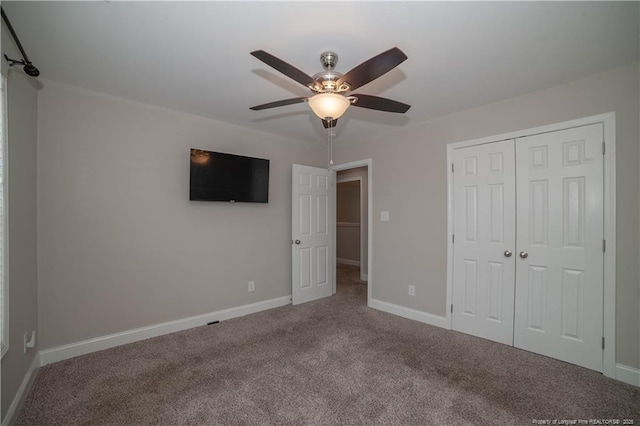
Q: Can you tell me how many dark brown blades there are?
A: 5